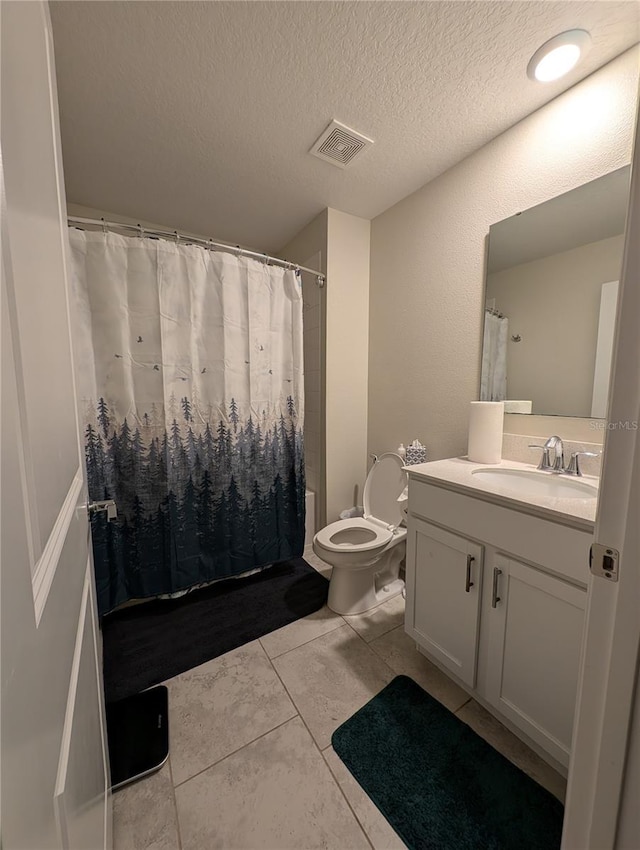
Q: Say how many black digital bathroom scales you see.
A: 1